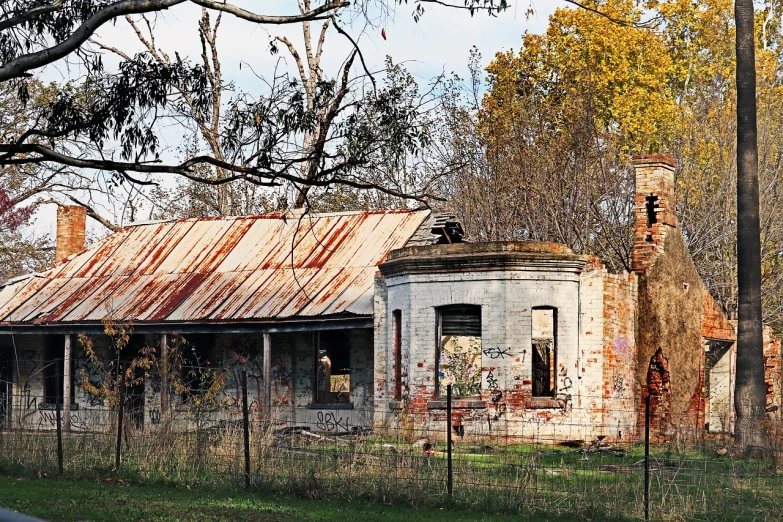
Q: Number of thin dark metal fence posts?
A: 5